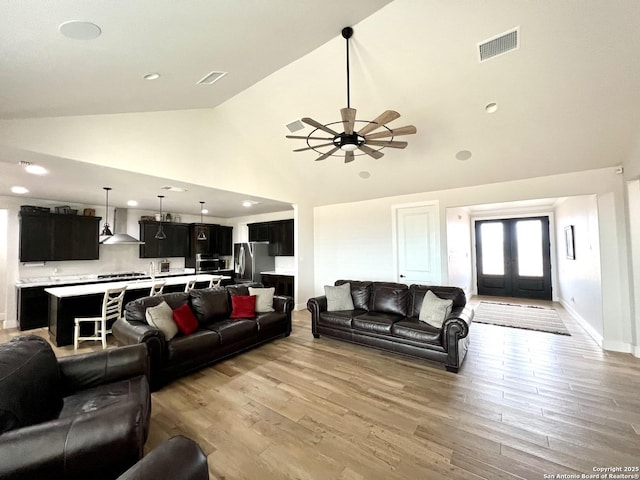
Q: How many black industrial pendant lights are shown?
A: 3